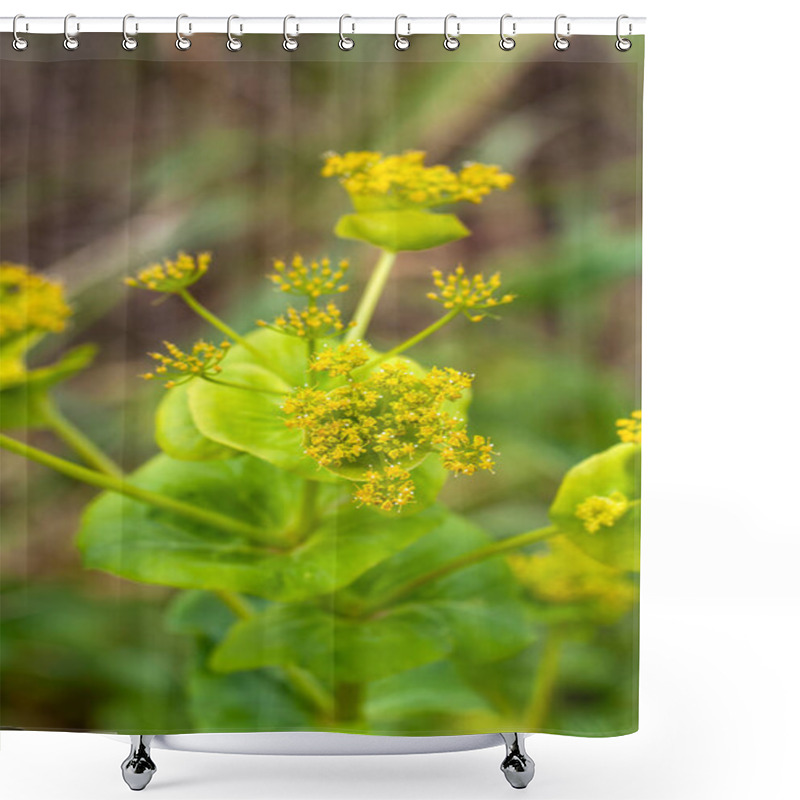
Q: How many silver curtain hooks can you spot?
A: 12